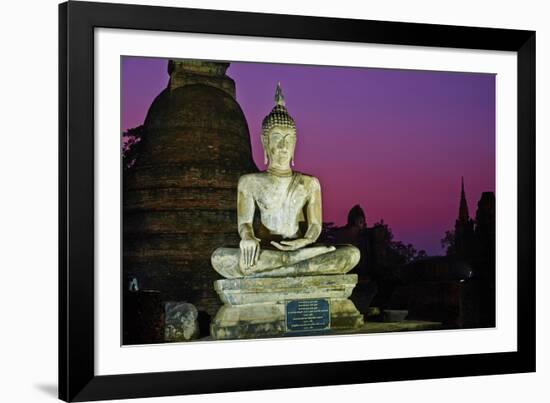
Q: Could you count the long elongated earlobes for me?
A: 2